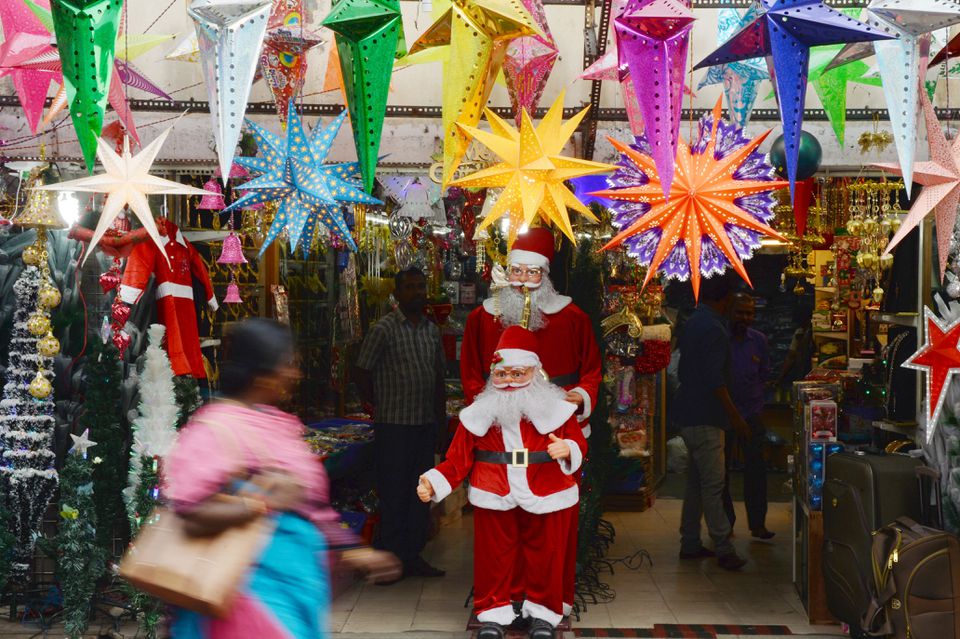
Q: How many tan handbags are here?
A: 1